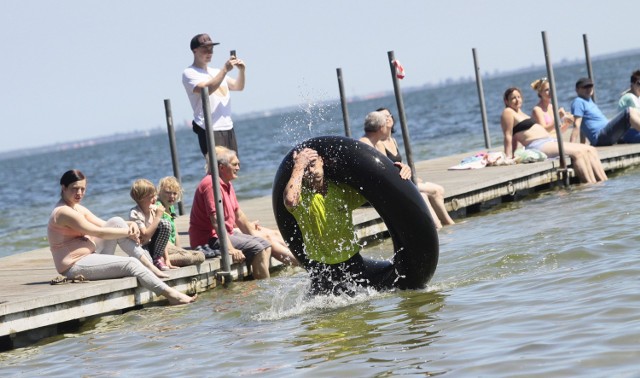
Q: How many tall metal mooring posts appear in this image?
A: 7